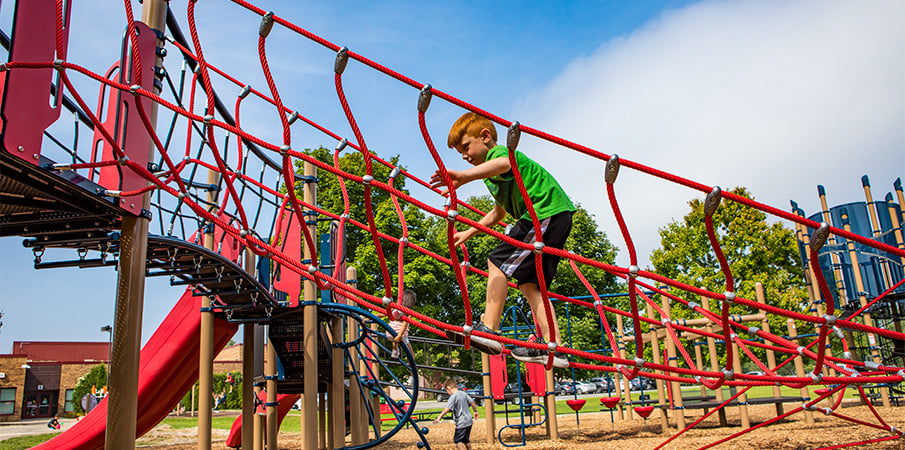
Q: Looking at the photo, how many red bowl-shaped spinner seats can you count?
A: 3